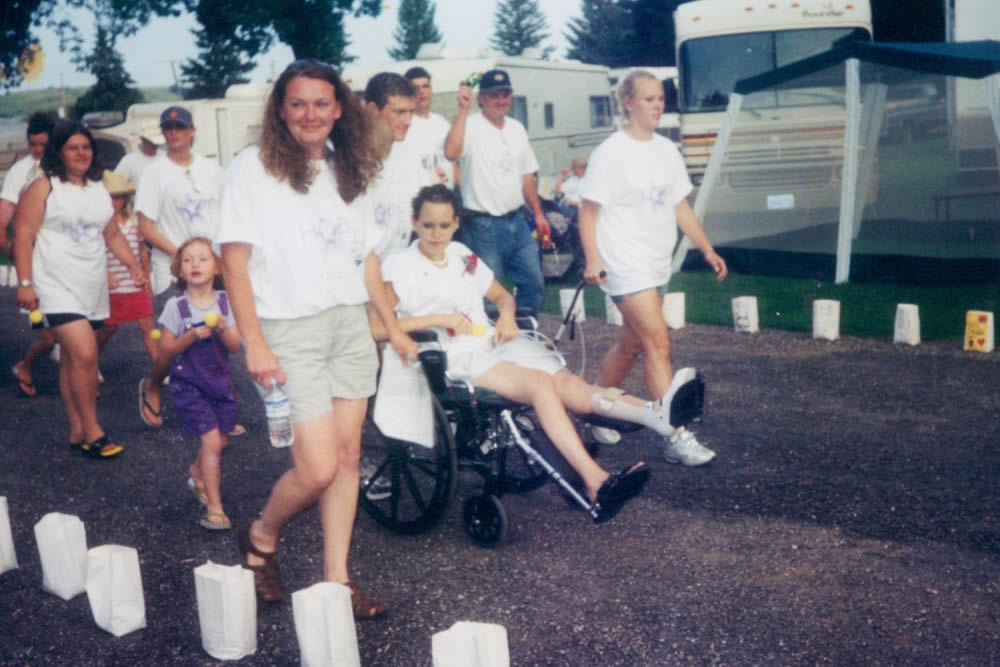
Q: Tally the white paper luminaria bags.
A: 12